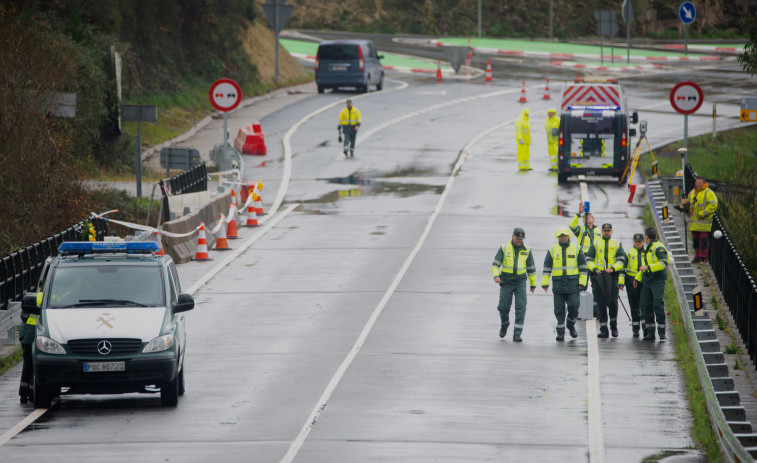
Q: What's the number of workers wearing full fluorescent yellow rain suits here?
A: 2